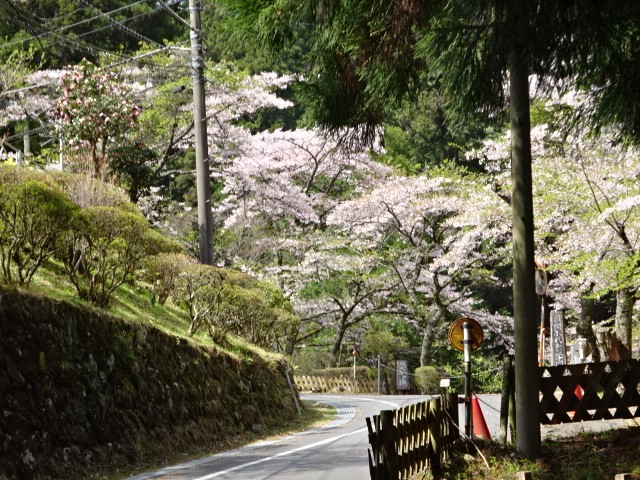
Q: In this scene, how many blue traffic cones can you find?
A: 0